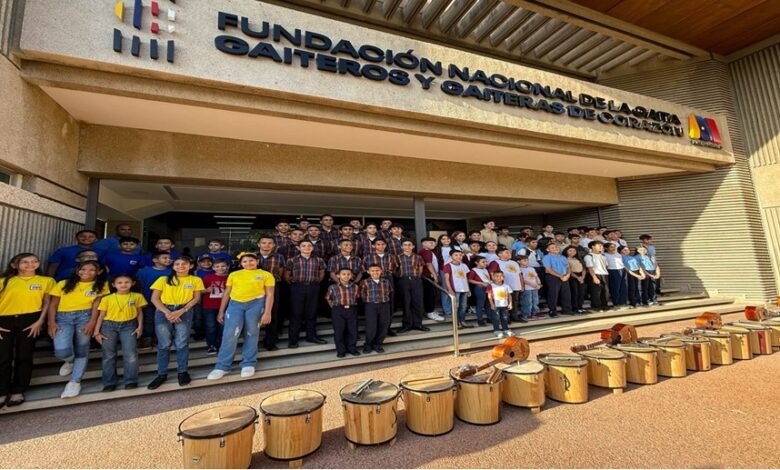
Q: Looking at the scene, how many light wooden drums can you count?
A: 15